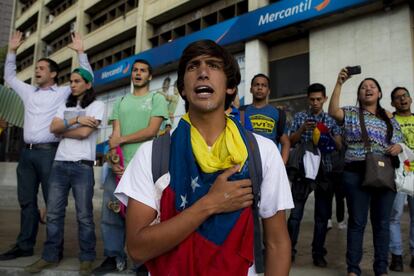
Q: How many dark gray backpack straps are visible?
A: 2